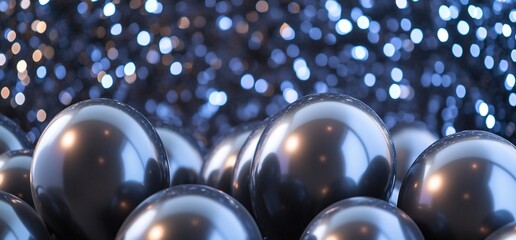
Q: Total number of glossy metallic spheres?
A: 13